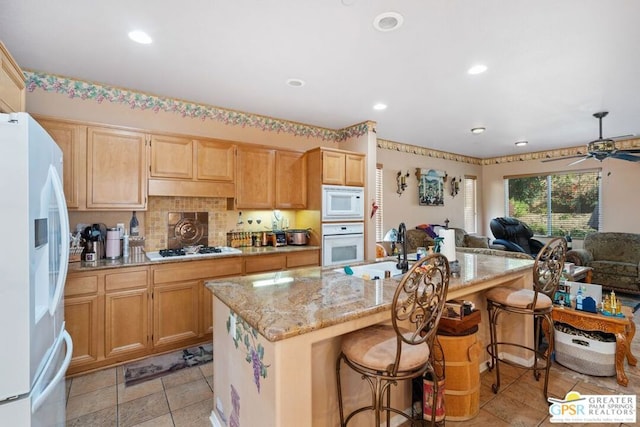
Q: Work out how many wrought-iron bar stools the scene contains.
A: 2